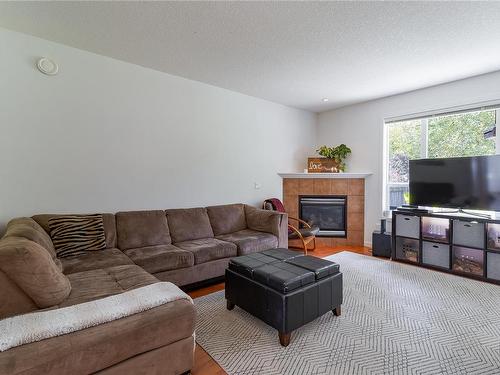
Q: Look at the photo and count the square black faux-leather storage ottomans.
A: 1